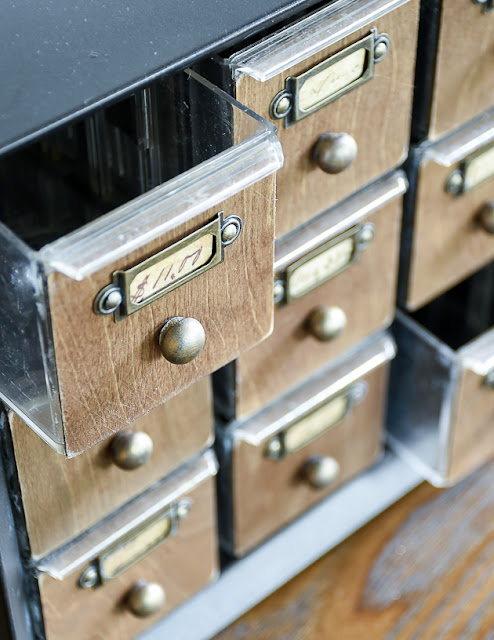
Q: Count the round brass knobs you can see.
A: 7